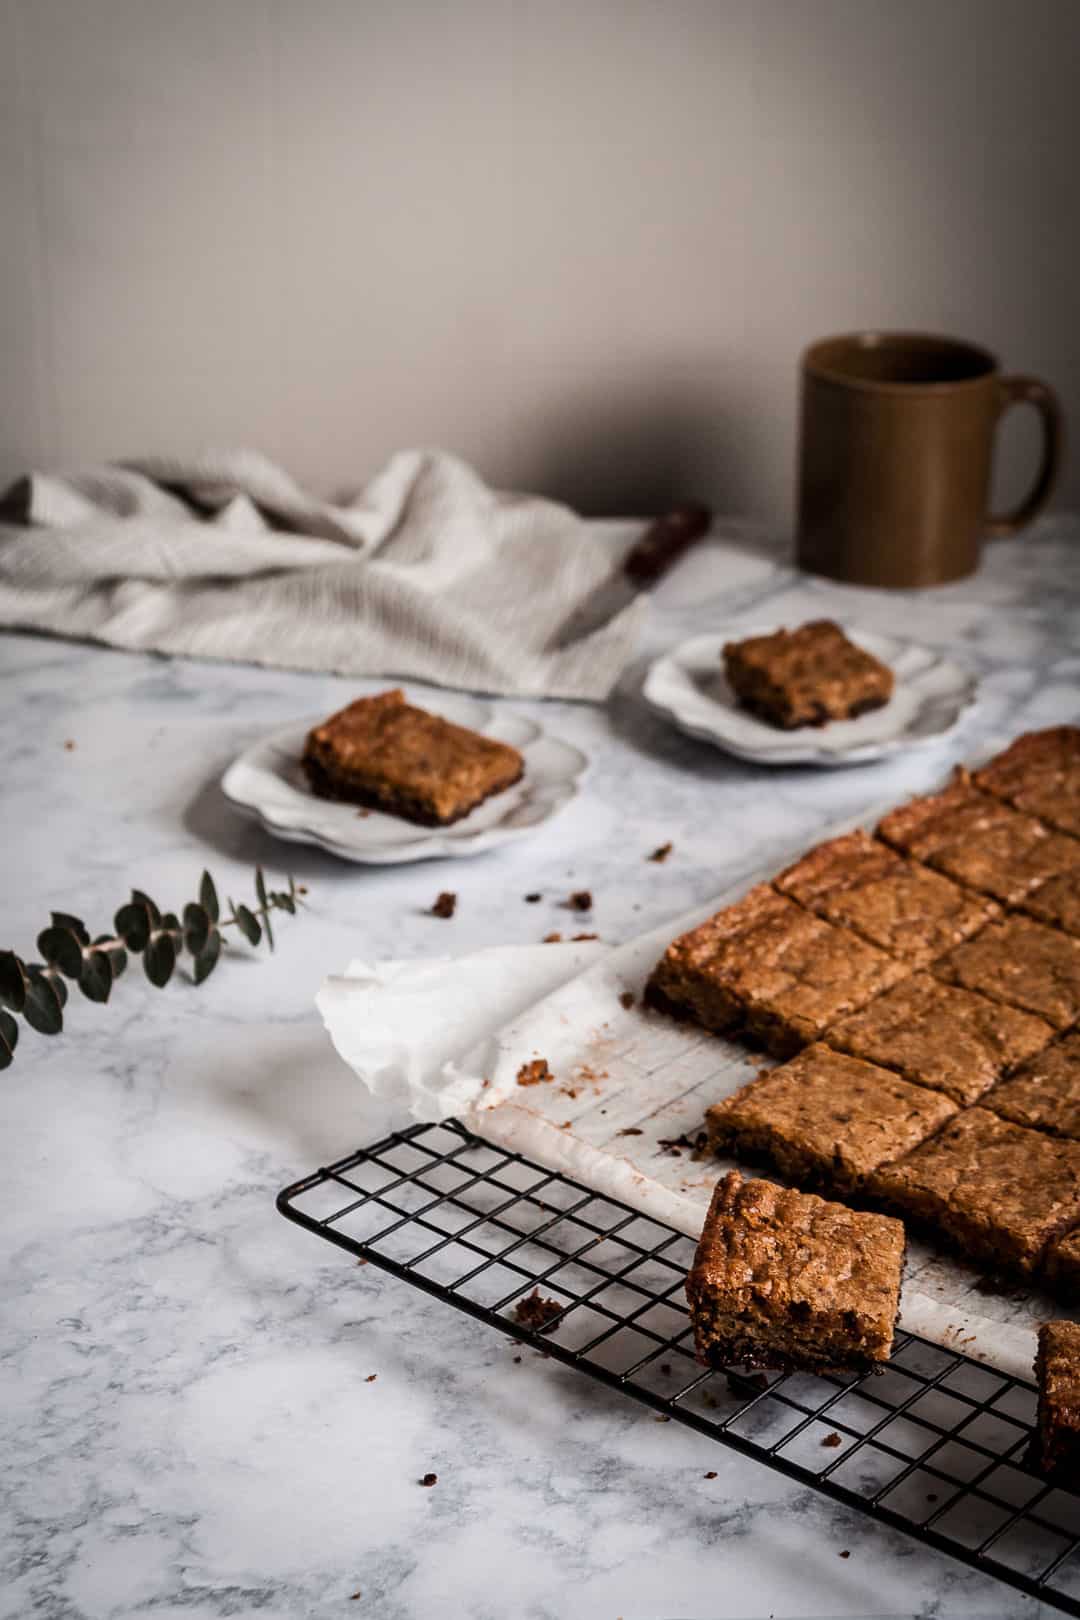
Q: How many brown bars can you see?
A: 15